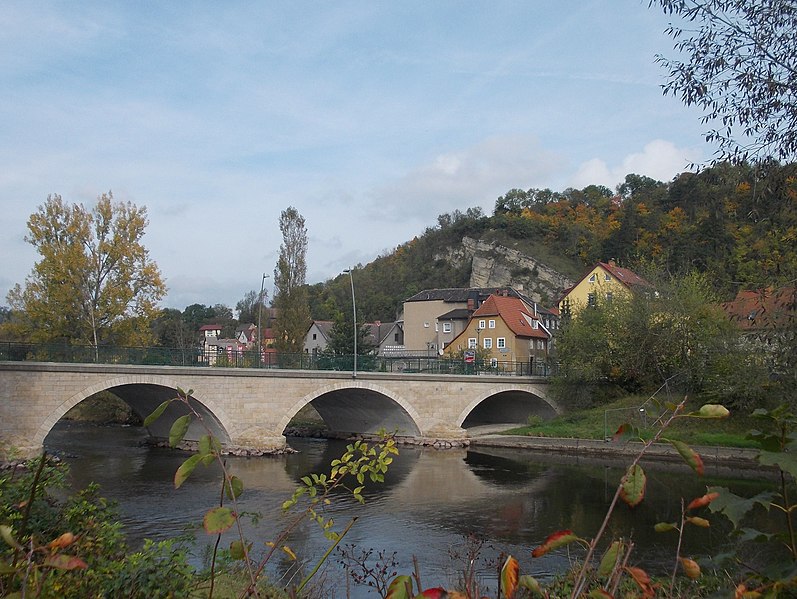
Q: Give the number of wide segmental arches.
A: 3